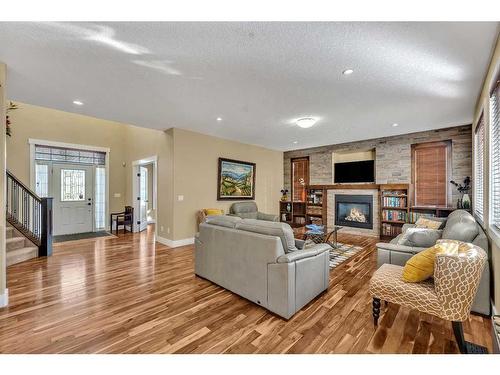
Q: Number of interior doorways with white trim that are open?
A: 1